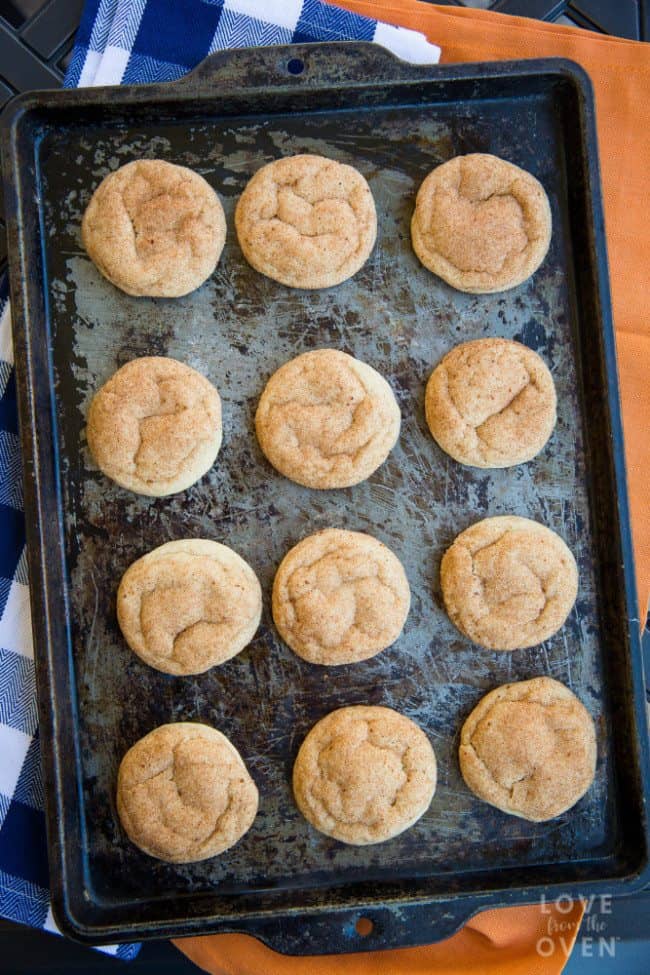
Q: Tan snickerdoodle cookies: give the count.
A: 12